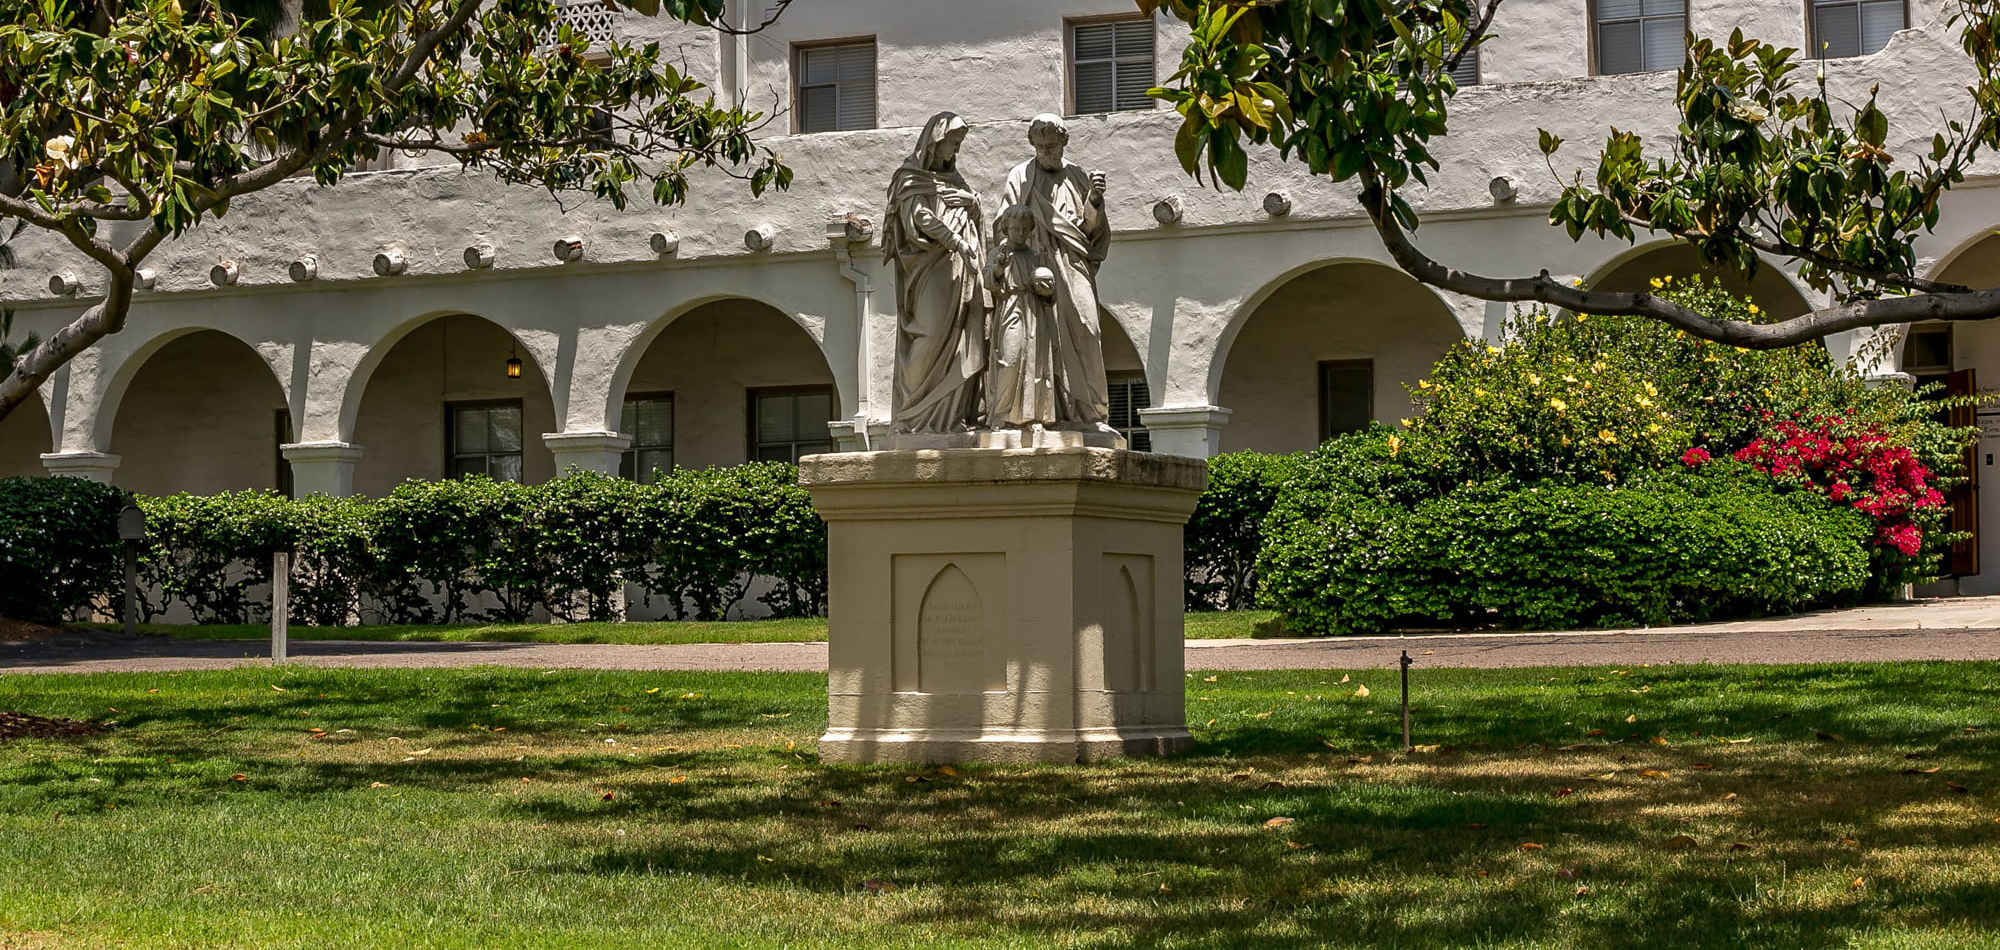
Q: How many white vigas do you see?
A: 13